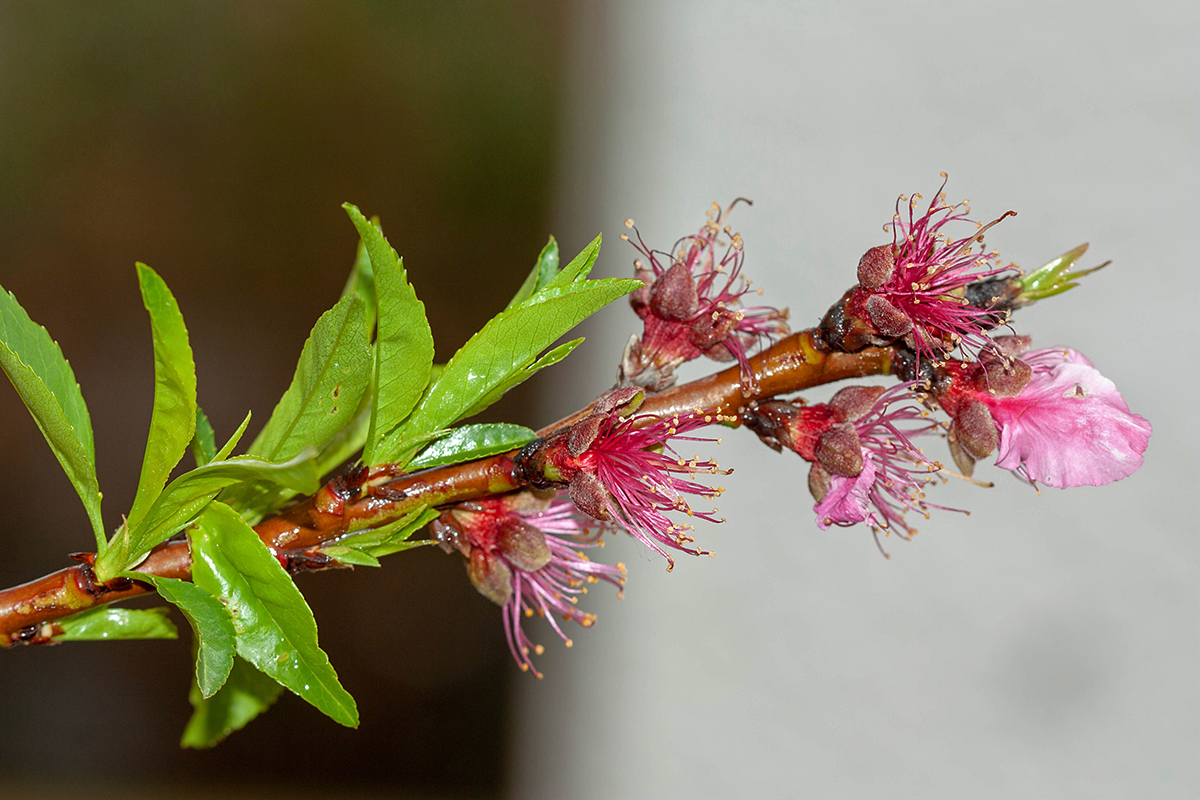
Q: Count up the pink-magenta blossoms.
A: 6